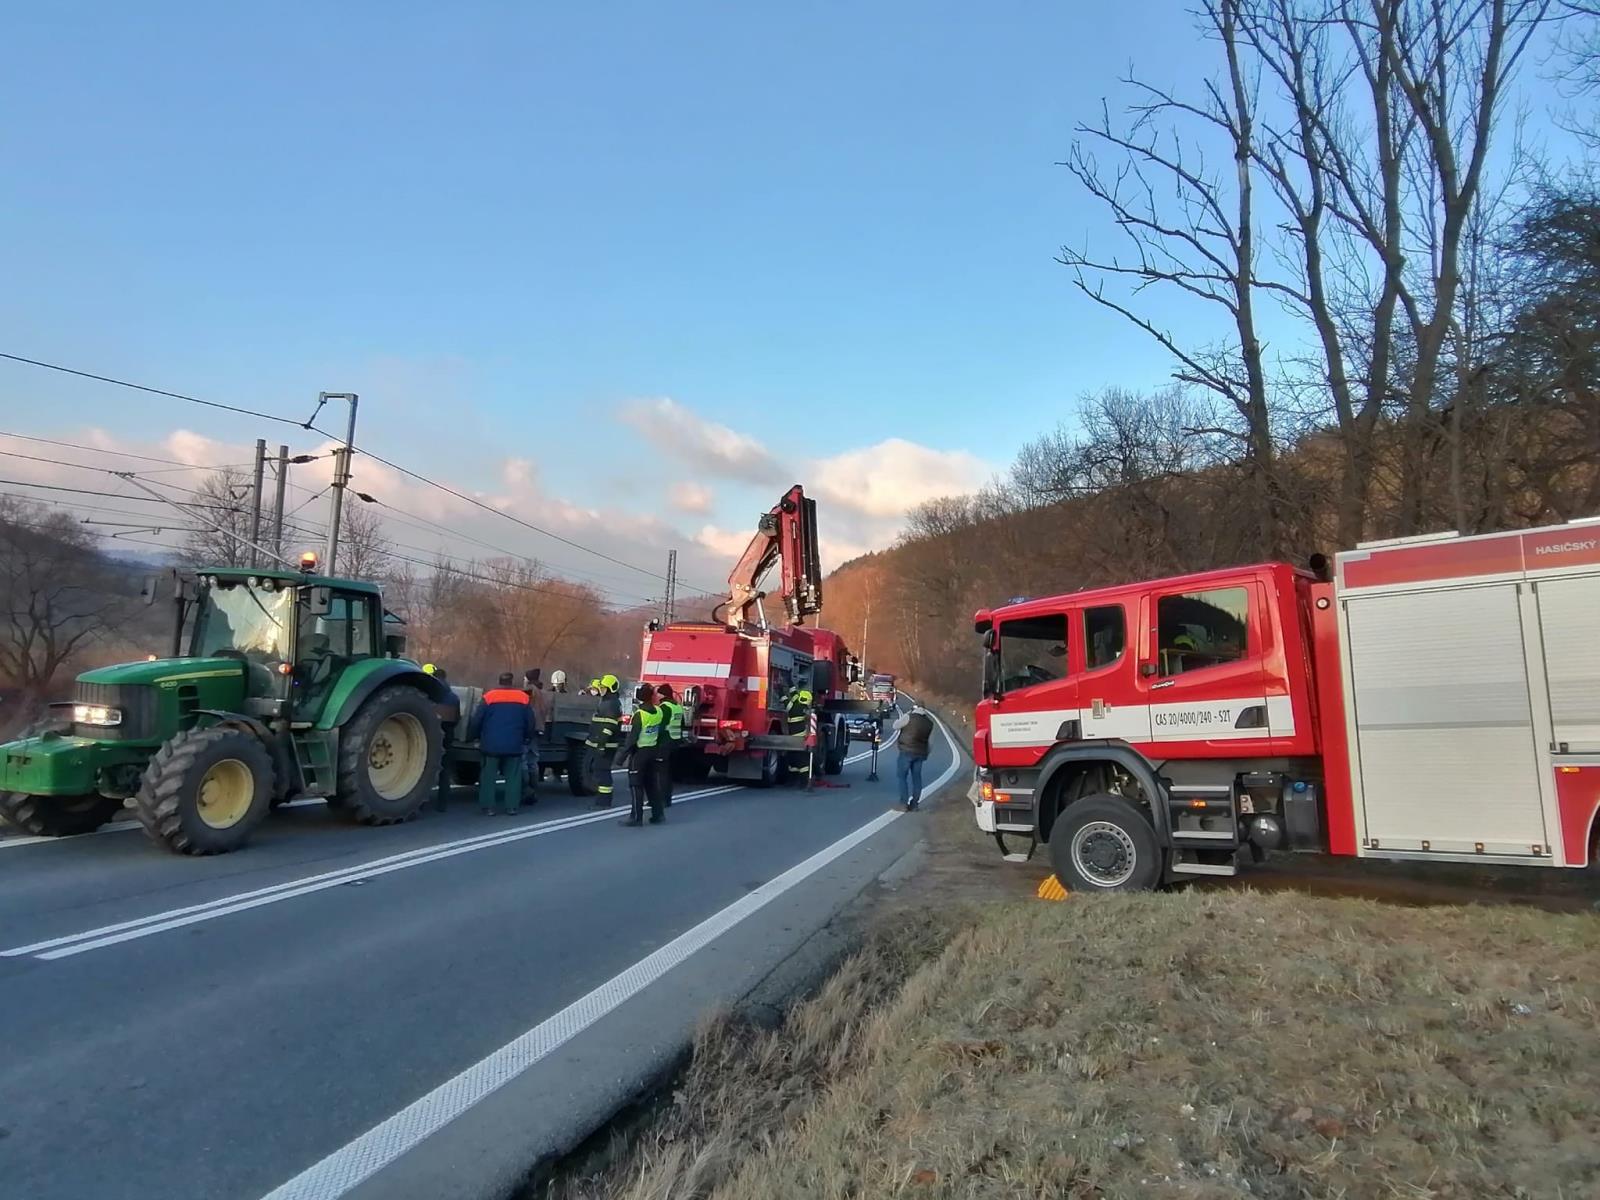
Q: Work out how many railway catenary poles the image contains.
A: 4